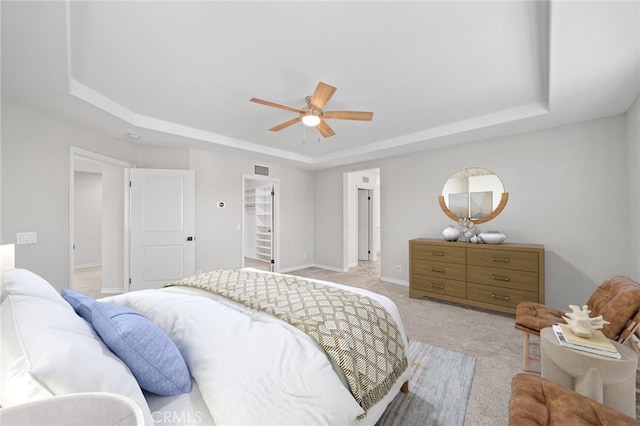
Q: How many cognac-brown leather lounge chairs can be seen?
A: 2